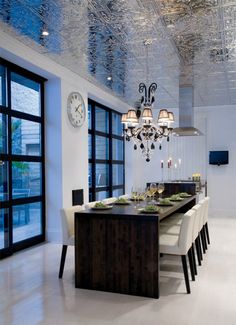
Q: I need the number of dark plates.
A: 7